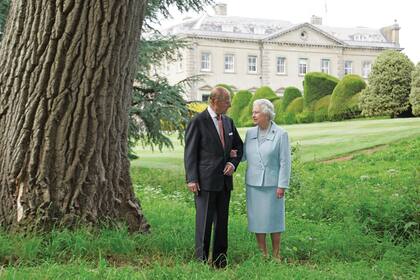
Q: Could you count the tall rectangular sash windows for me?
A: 8